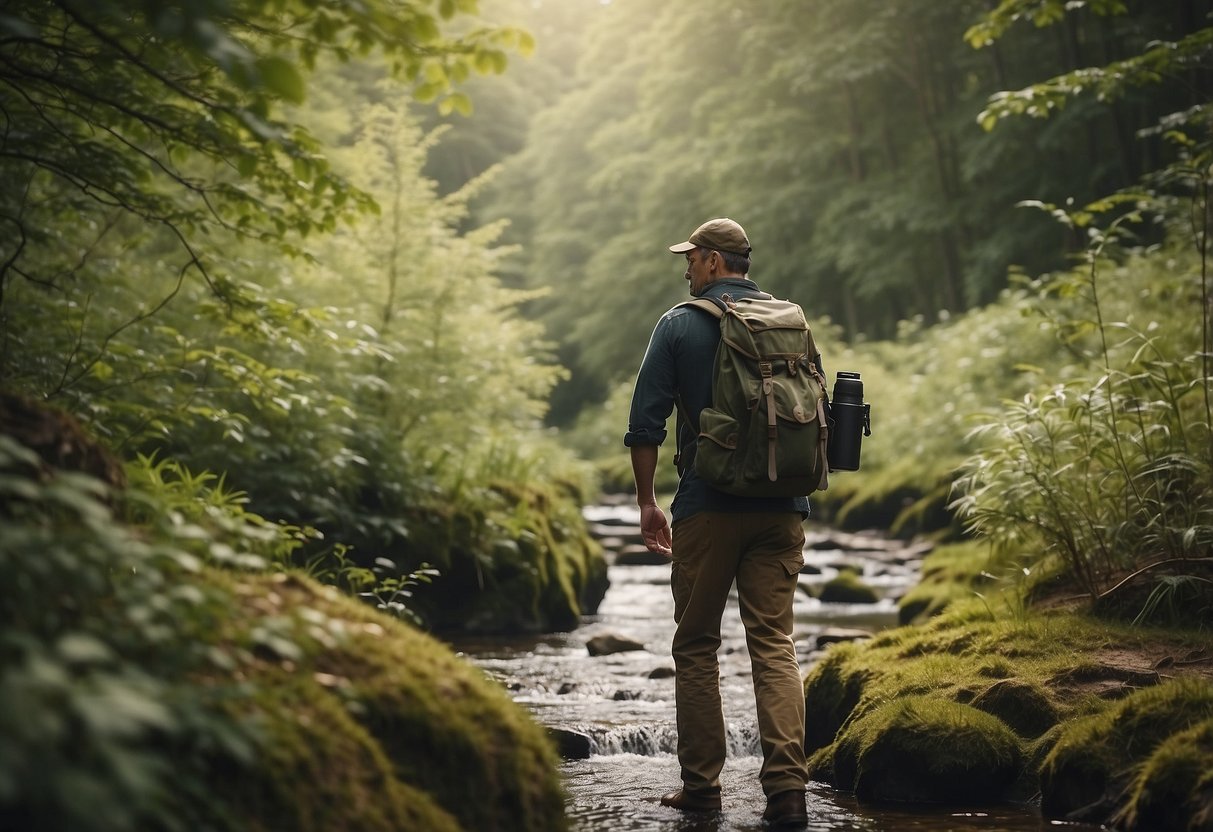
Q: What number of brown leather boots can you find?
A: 2